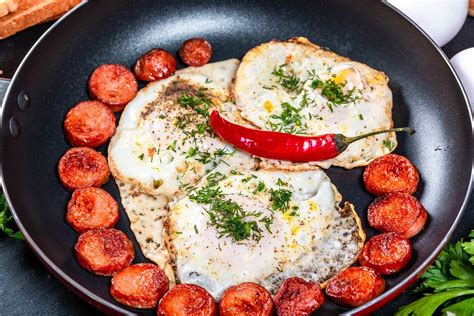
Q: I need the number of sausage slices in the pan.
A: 15